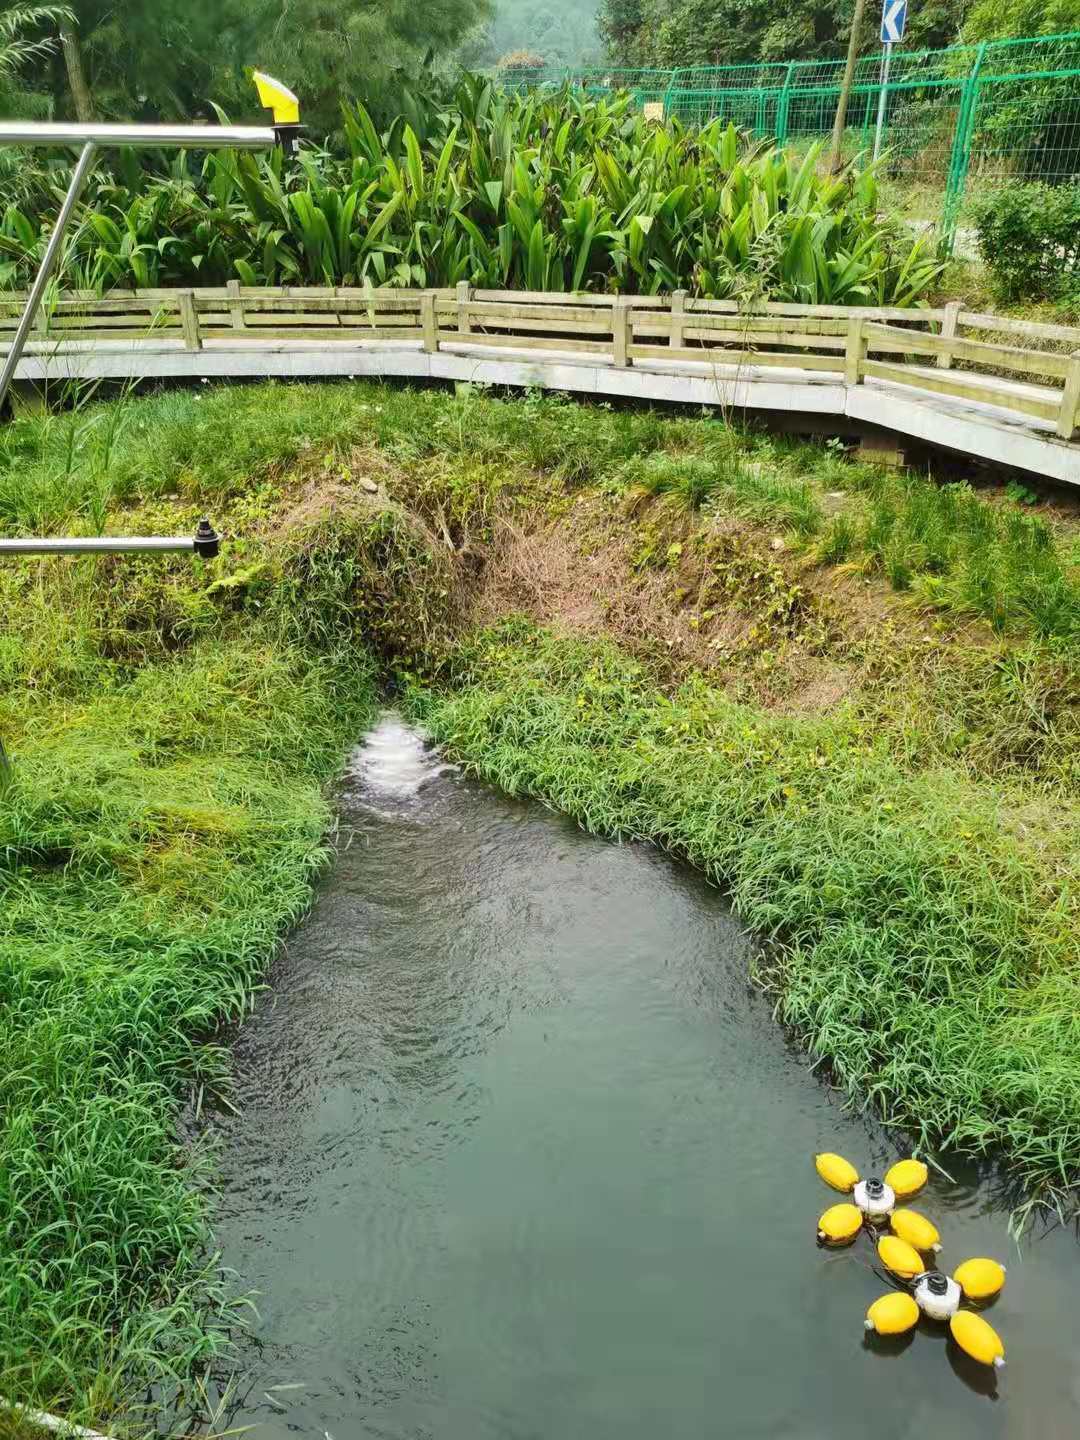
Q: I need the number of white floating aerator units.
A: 2